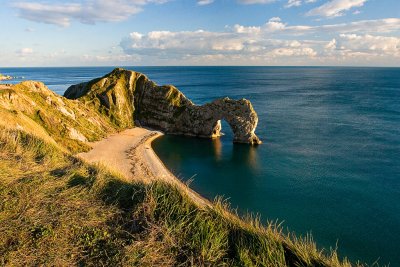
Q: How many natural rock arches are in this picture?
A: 1